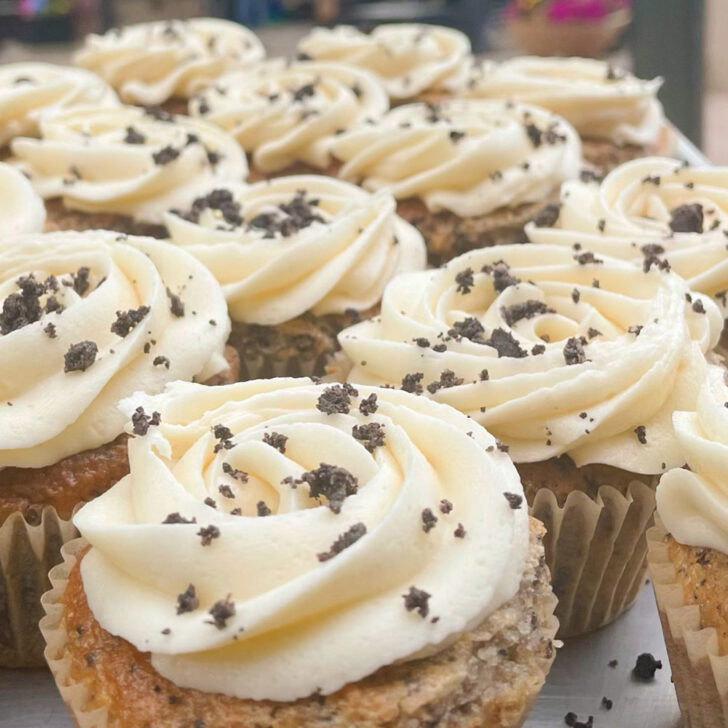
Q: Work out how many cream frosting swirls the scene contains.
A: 14